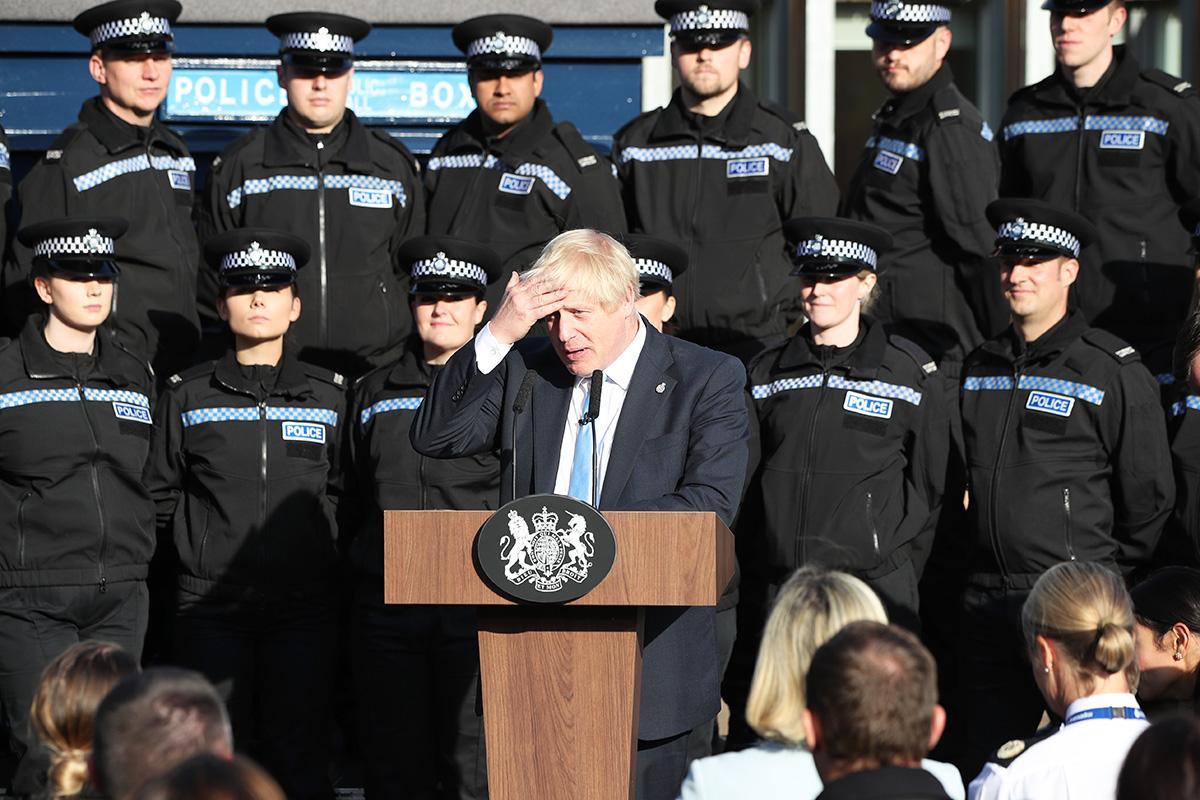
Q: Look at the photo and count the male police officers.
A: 7